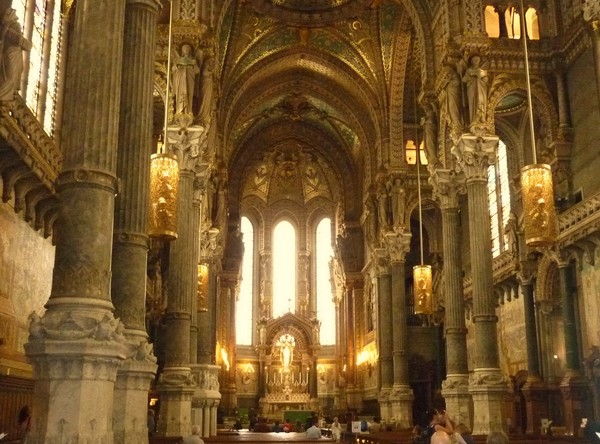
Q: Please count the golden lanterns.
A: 4